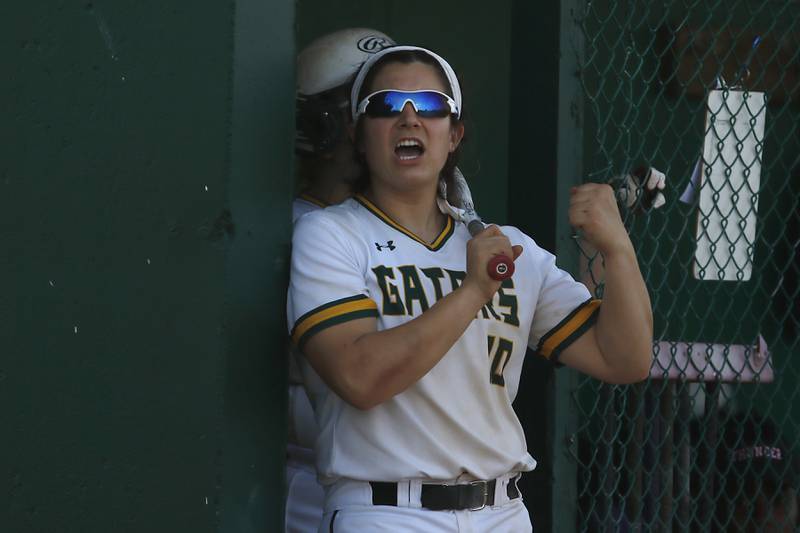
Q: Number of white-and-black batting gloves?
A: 1